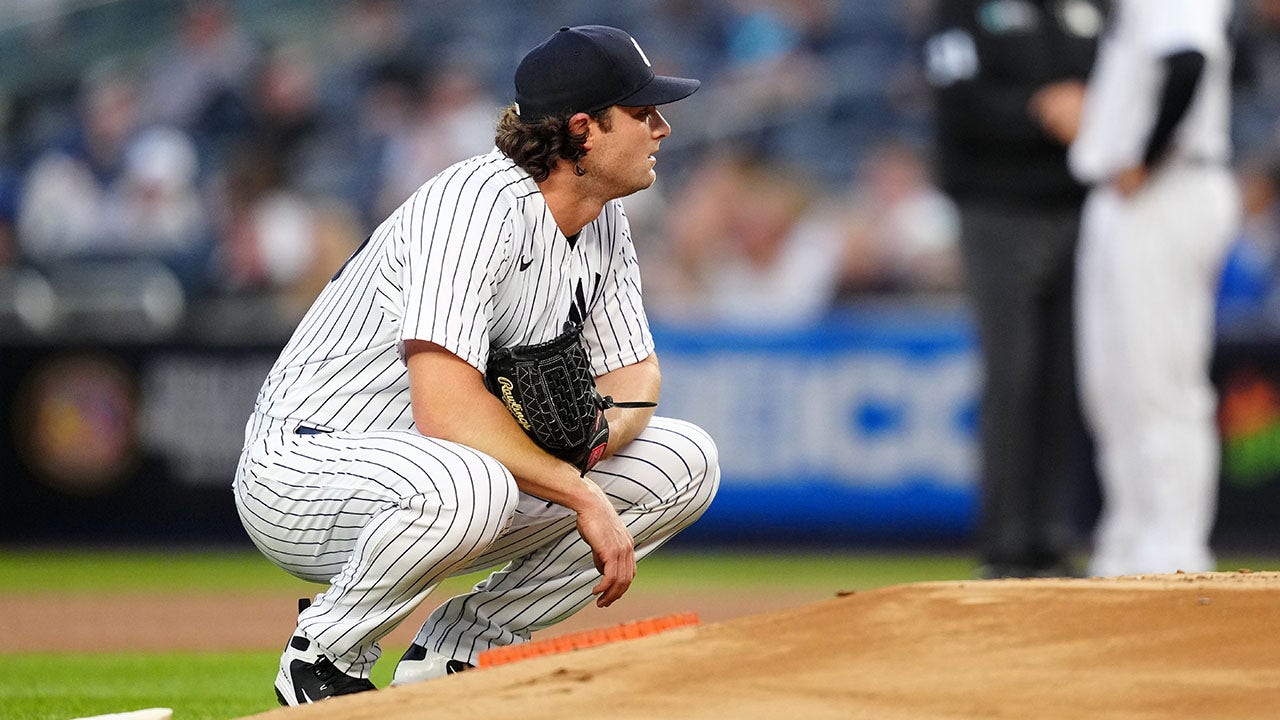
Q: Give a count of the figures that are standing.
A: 2